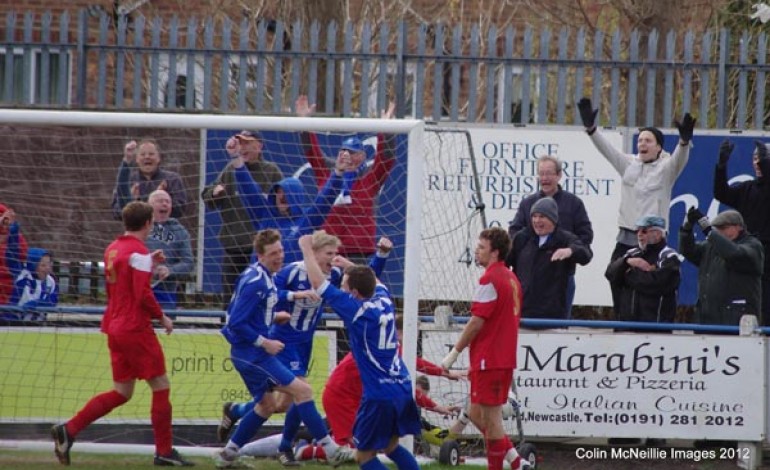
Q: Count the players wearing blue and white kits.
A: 3